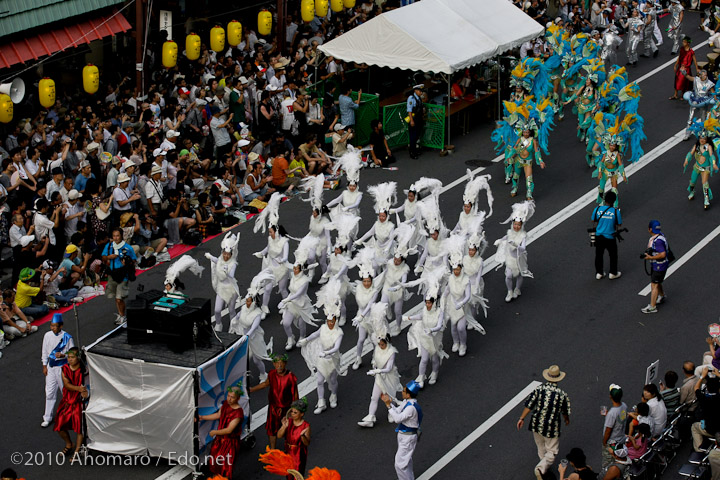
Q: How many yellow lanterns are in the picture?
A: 12